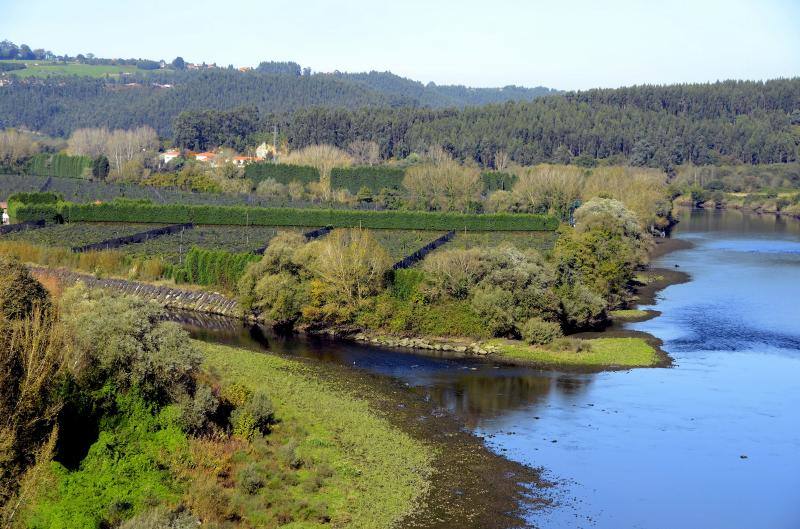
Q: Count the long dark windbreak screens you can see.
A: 4